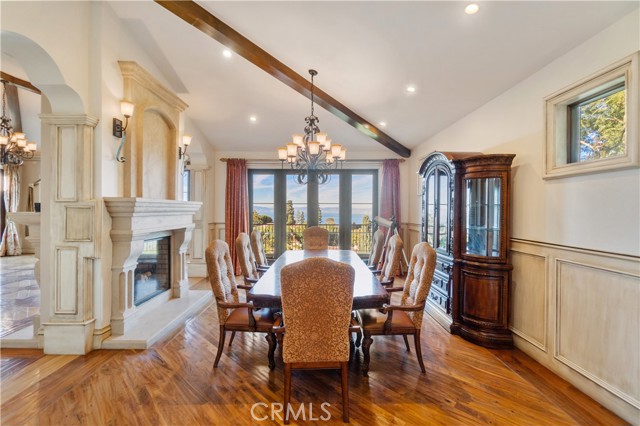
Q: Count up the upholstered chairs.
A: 8